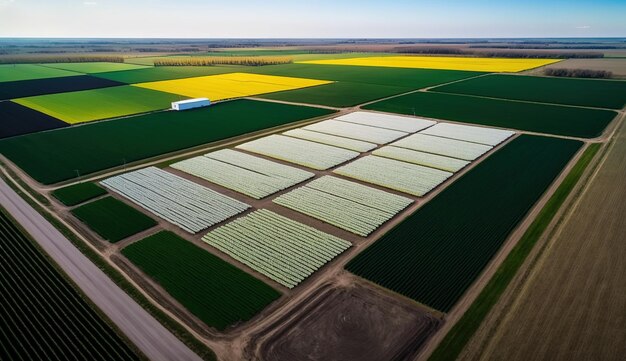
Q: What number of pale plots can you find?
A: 12